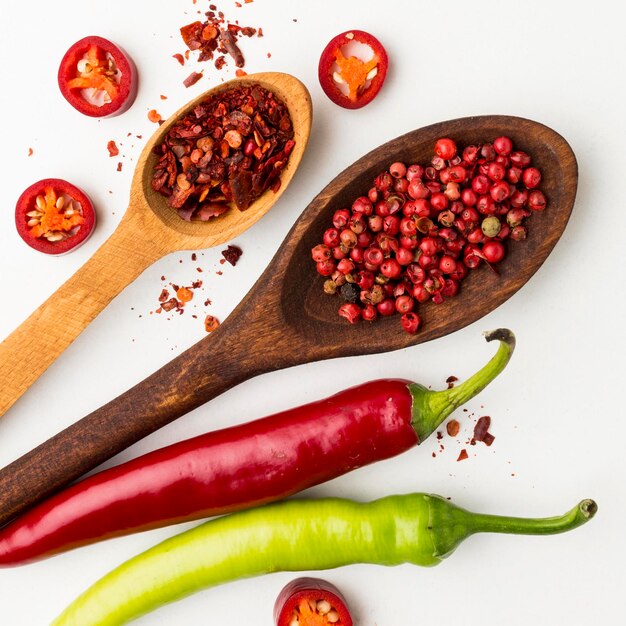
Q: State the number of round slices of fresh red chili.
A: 4